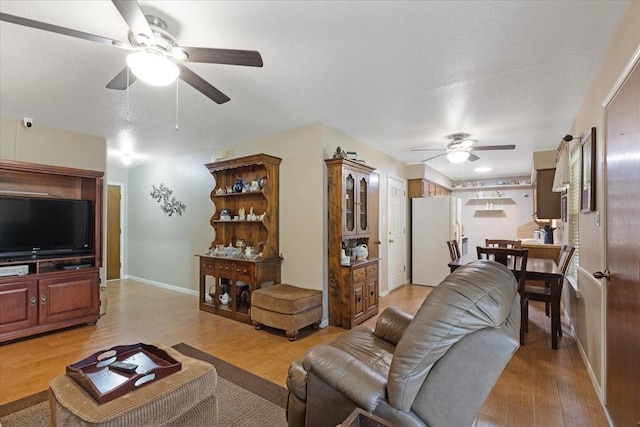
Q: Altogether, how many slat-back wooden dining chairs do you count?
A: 4